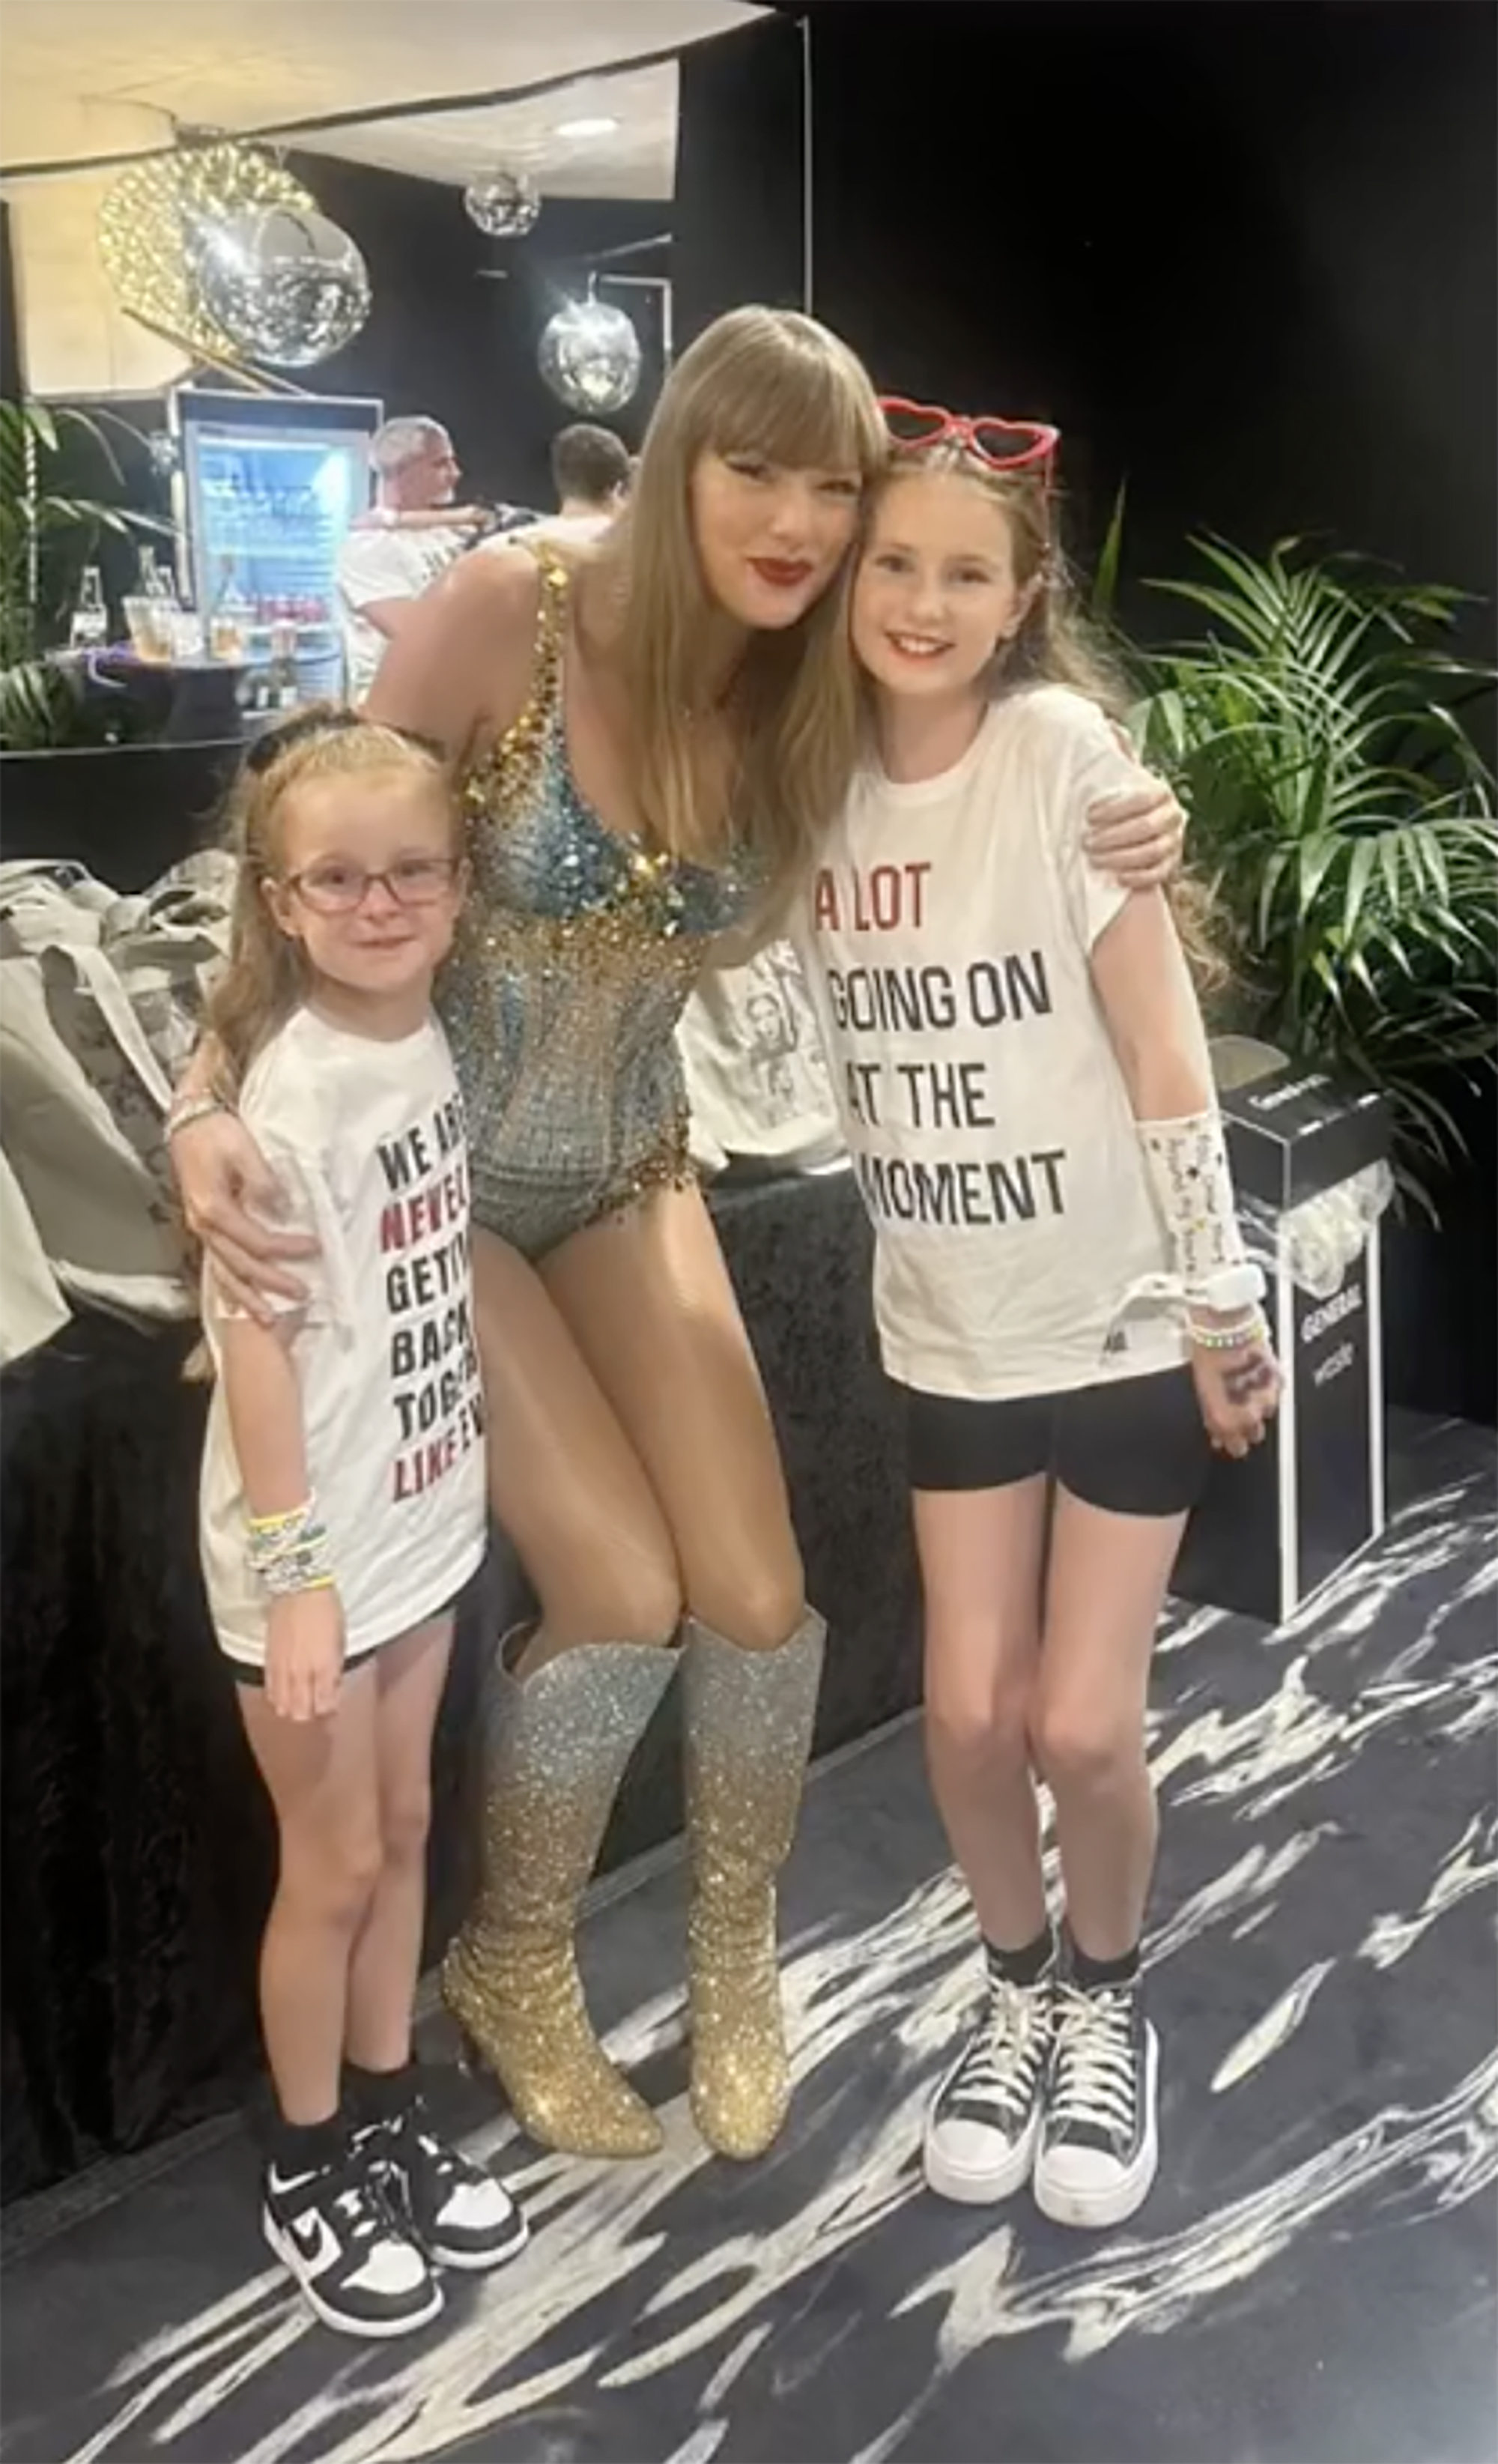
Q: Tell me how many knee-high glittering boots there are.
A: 2